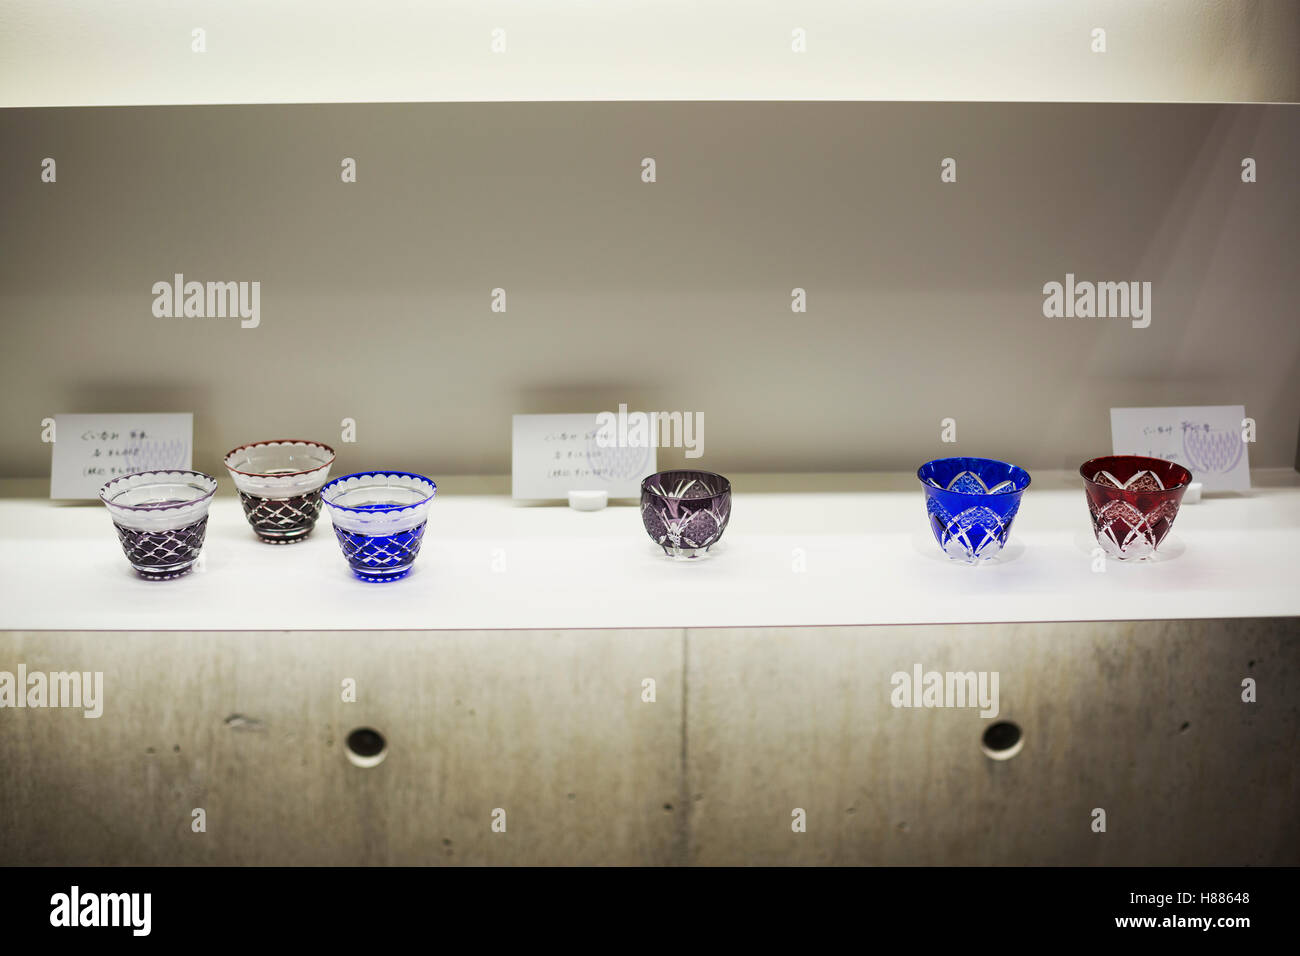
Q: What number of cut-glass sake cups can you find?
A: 6